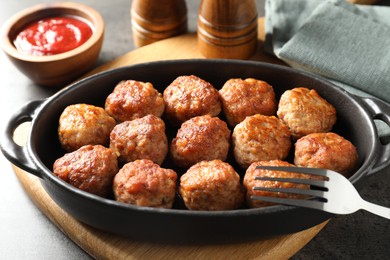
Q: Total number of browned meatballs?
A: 13